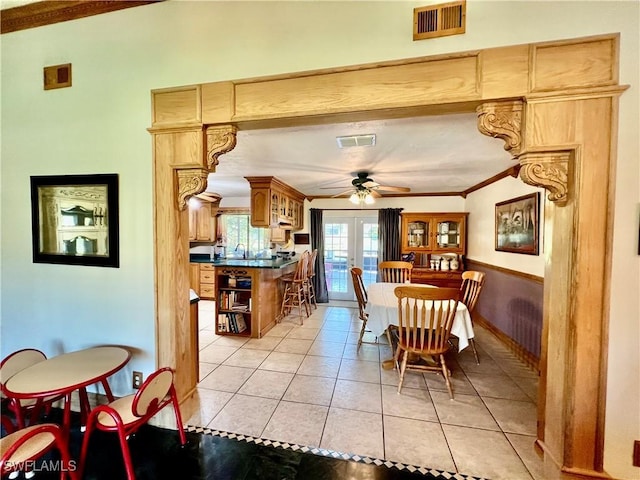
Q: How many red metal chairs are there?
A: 3